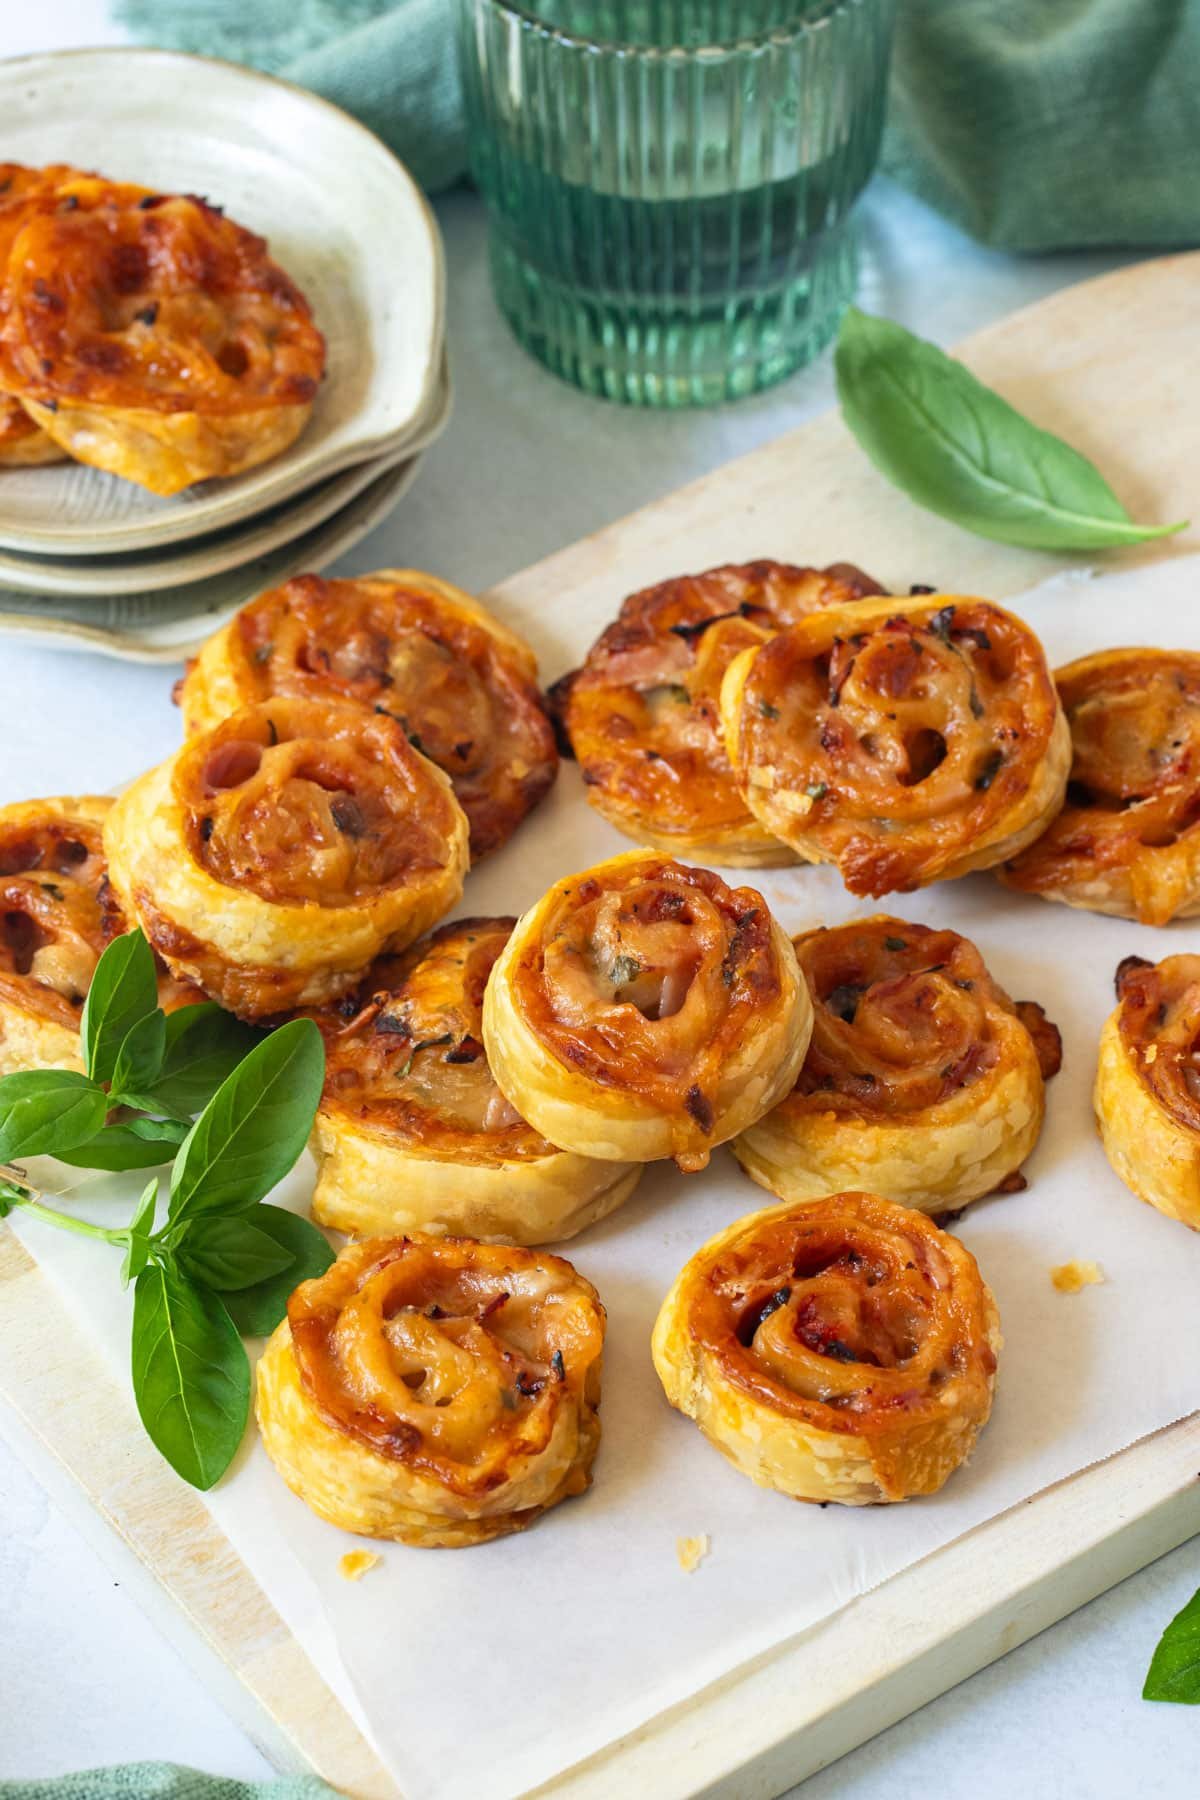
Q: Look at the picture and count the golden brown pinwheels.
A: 14